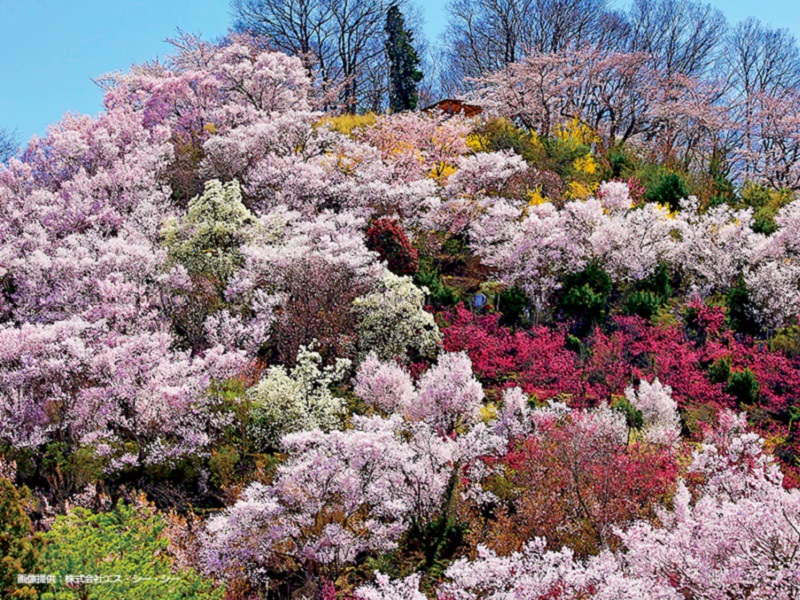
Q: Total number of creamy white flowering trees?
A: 3